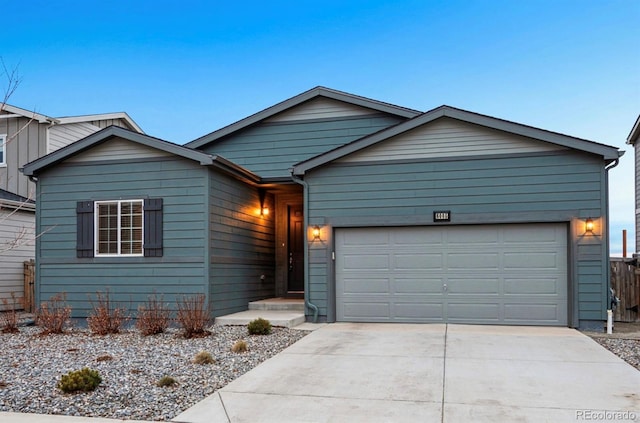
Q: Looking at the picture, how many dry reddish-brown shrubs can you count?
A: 5